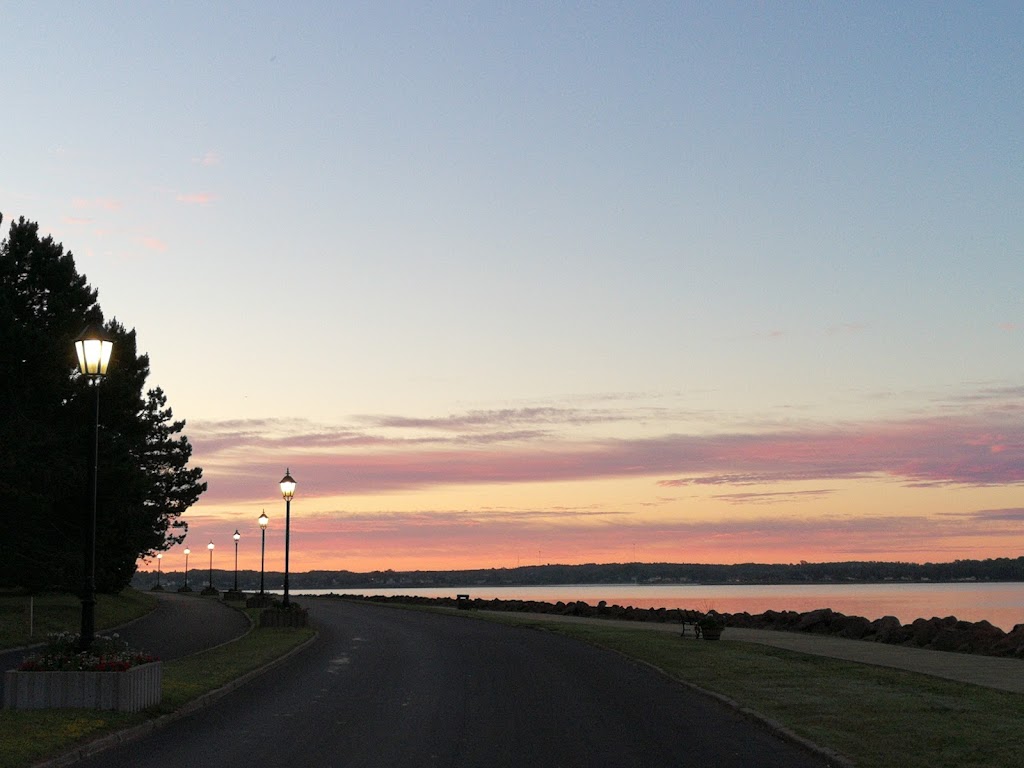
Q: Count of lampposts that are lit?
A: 7